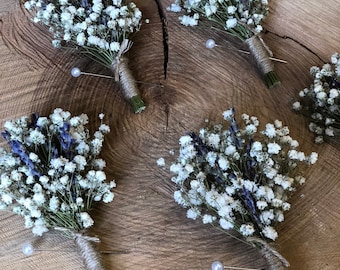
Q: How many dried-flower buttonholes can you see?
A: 5